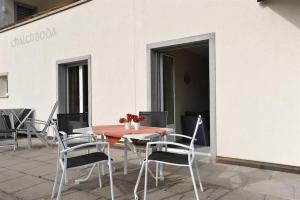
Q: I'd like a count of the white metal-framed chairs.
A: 4